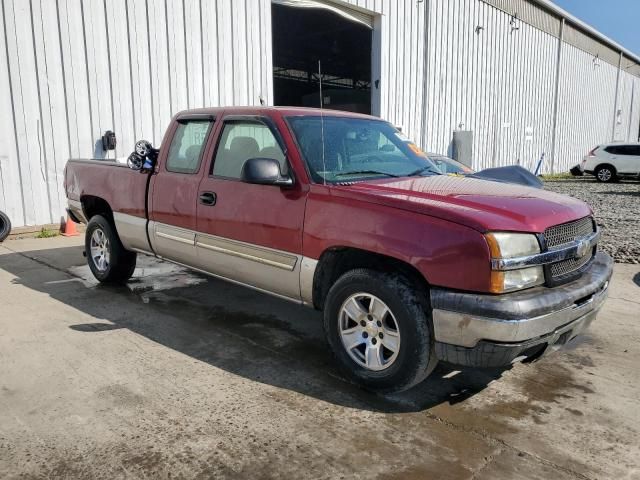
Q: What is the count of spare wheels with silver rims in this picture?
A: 2